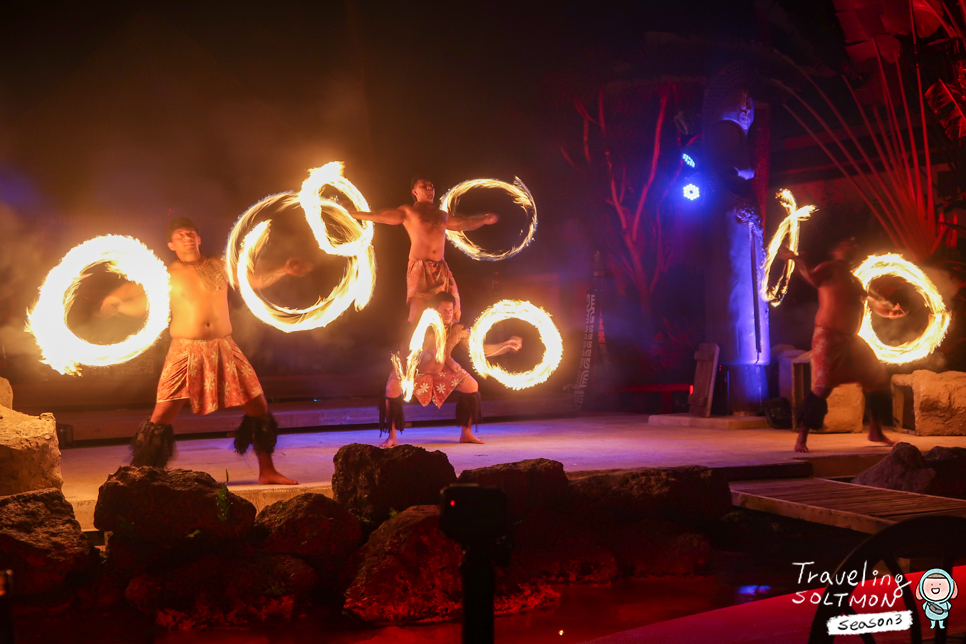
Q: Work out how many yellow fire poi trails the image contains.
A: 8